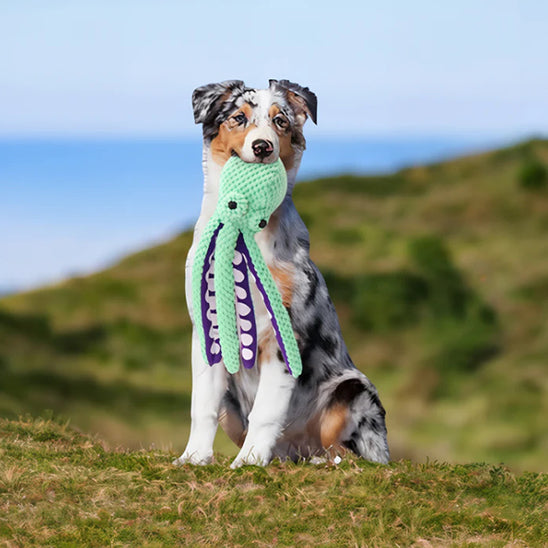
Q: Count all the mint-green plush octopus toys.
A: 1